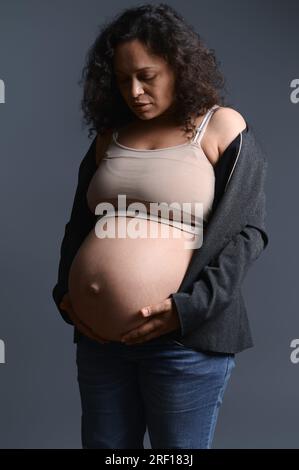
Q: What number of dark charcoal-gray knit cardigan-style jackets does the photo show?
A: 1